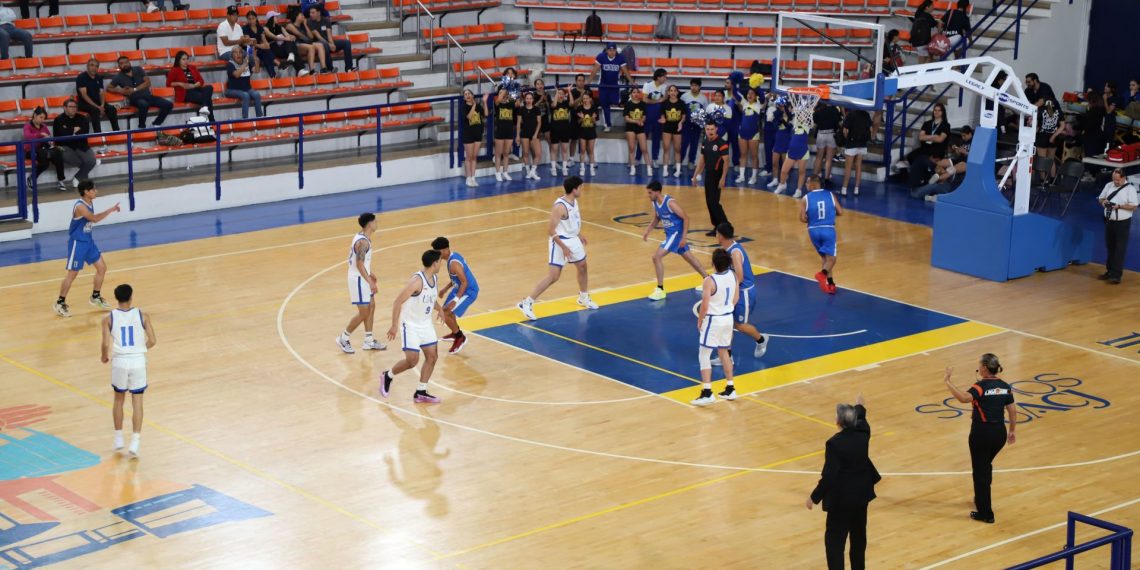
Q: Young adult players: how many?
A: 10